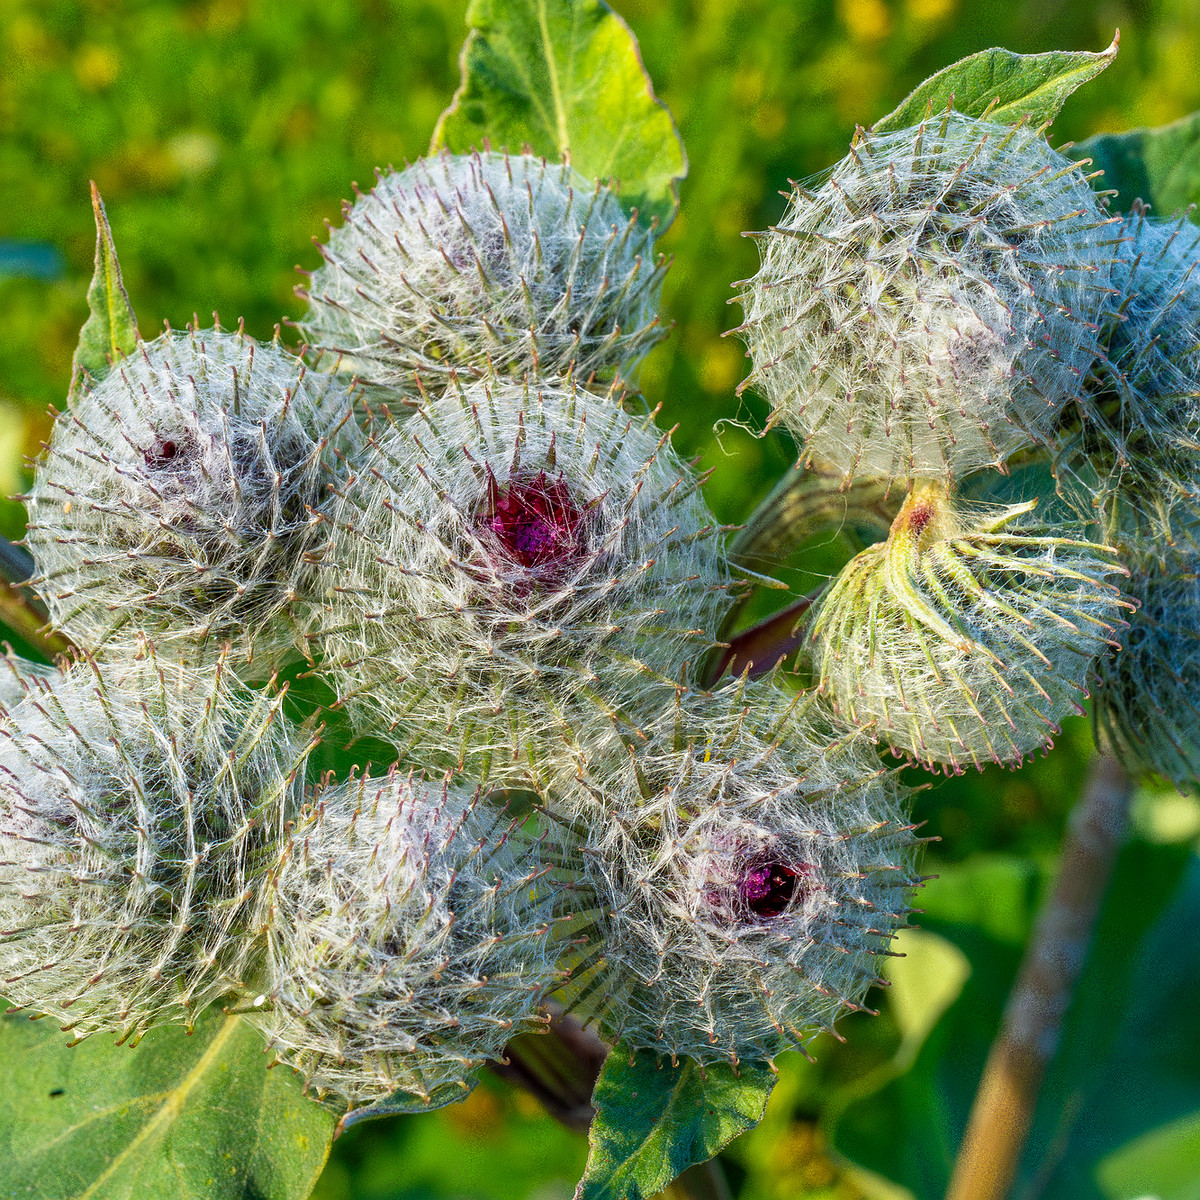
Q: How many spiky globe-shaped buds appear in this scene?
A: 10